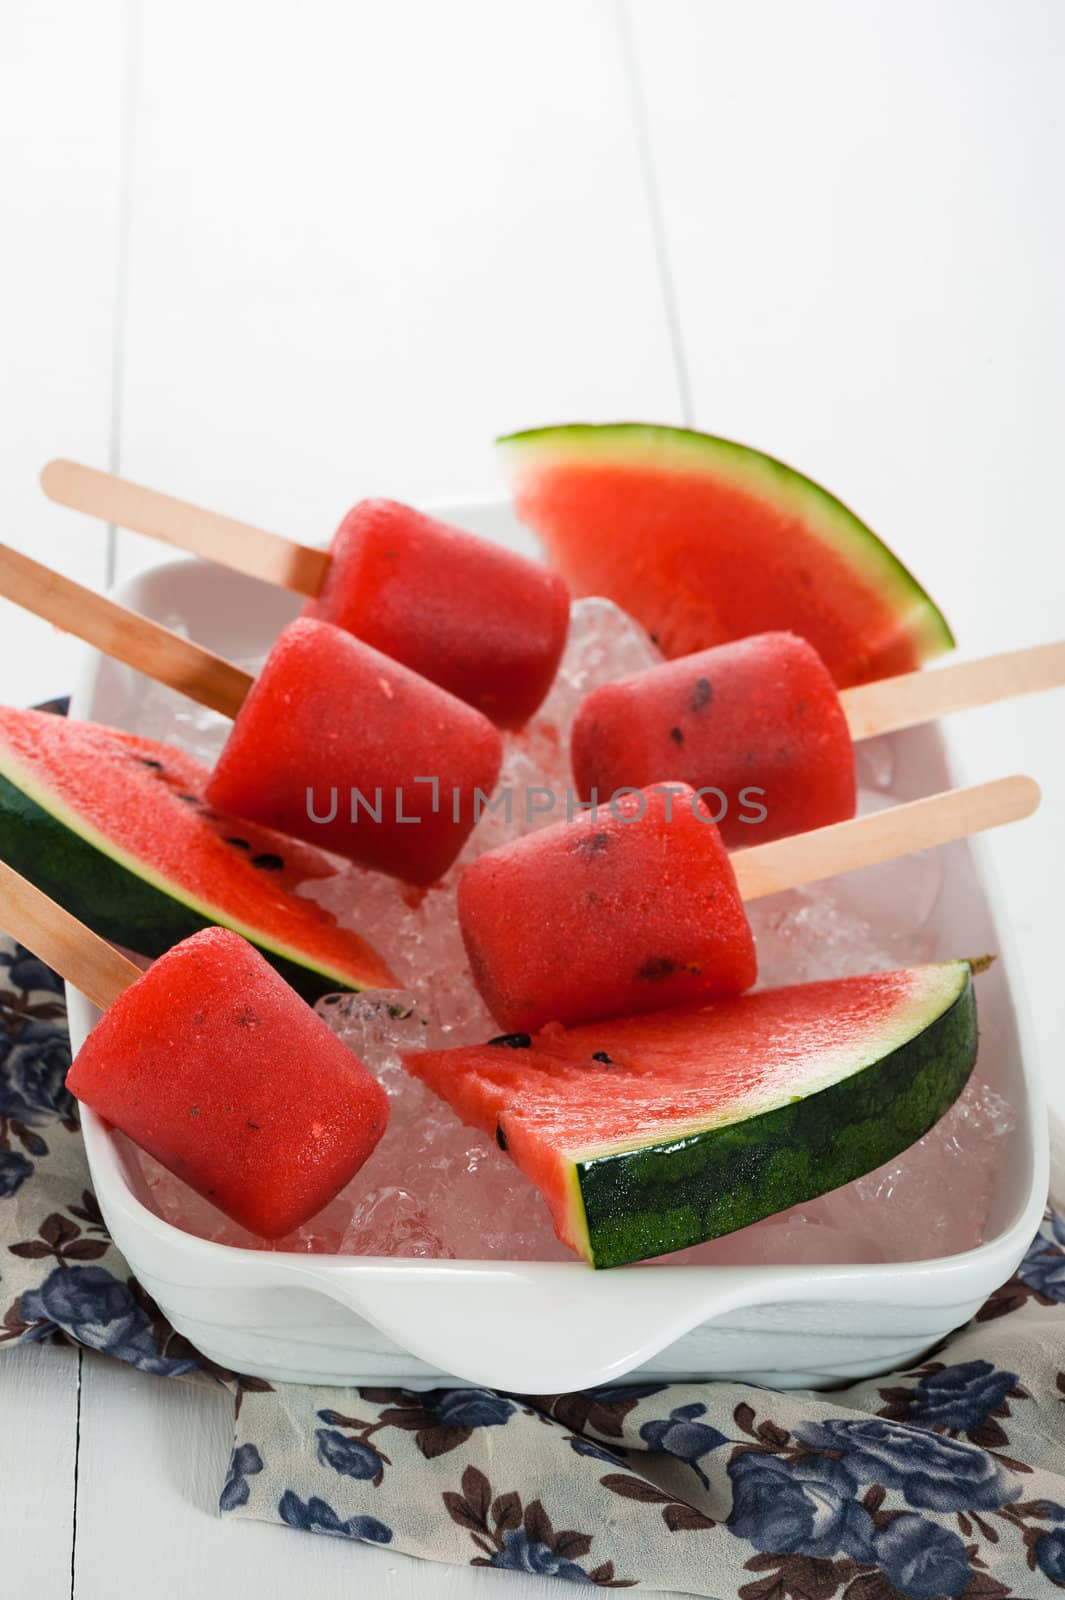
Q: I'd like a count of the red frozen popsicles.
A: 5